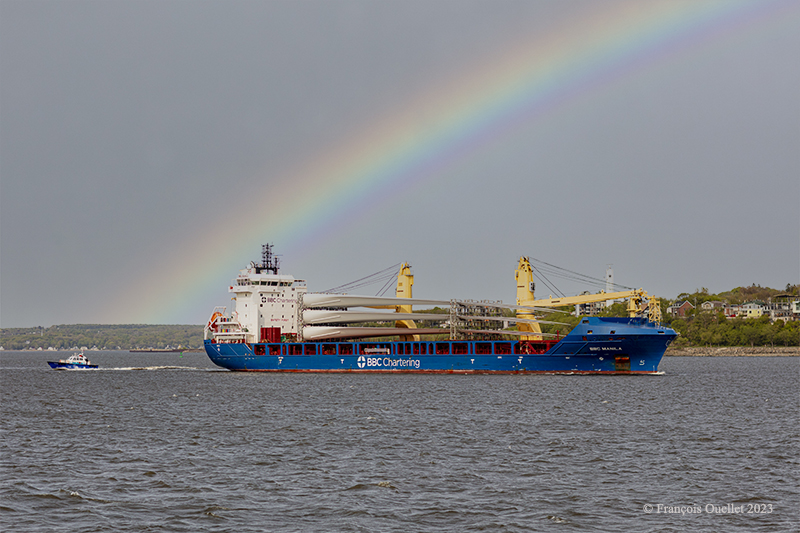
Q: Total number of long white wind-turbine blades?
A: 3